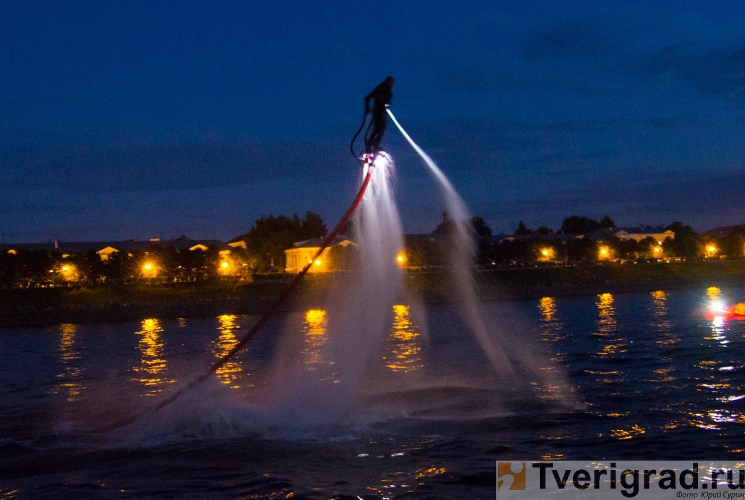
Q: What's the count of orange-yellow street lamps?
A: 9